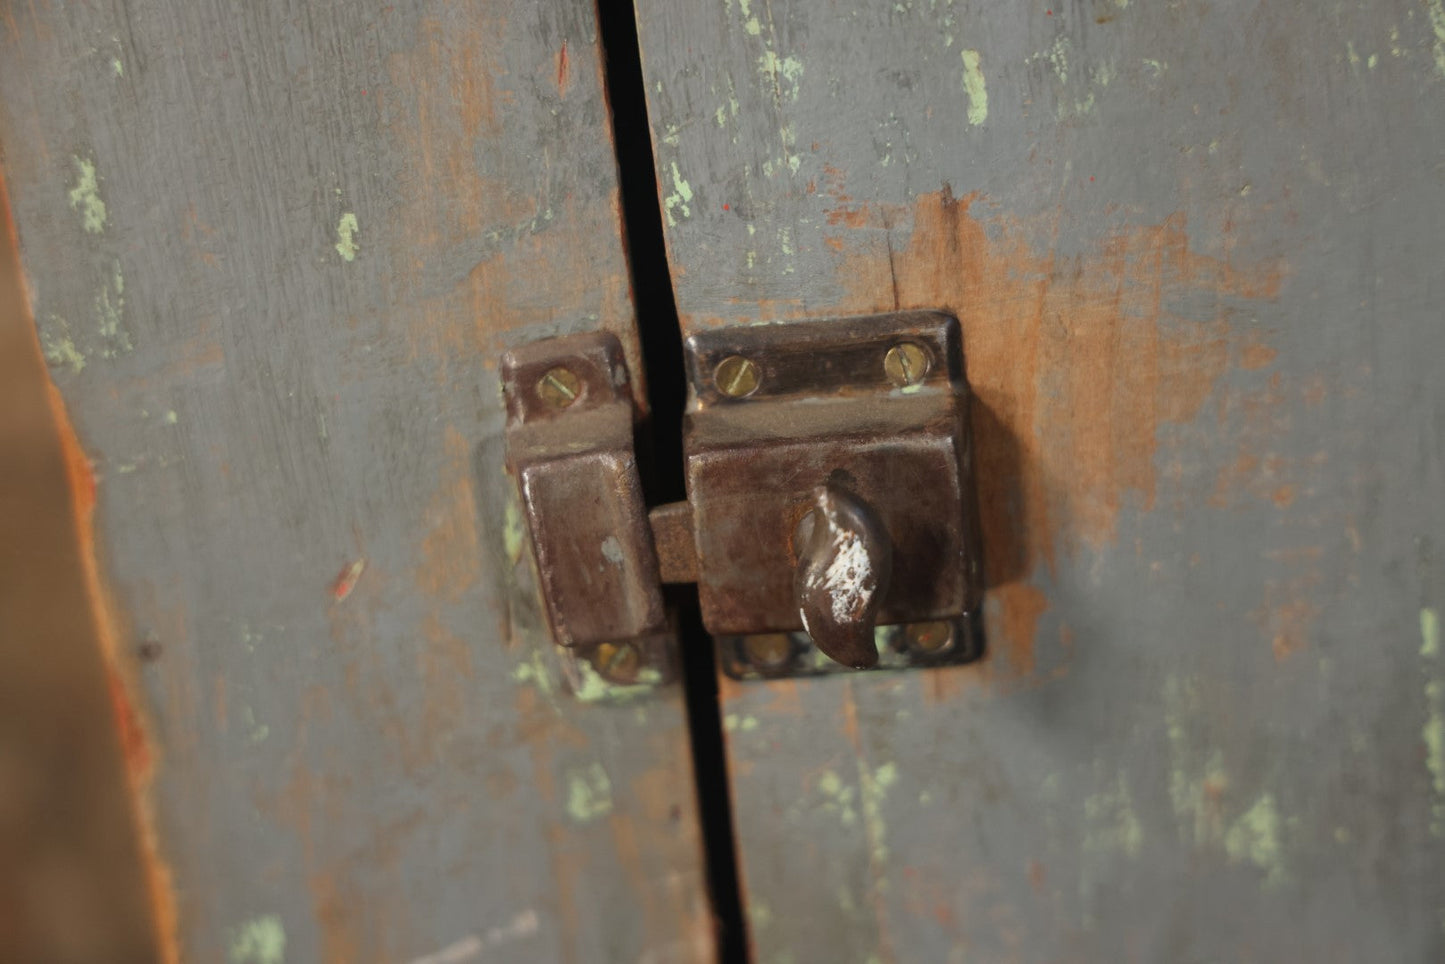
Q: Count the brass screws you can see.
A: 6